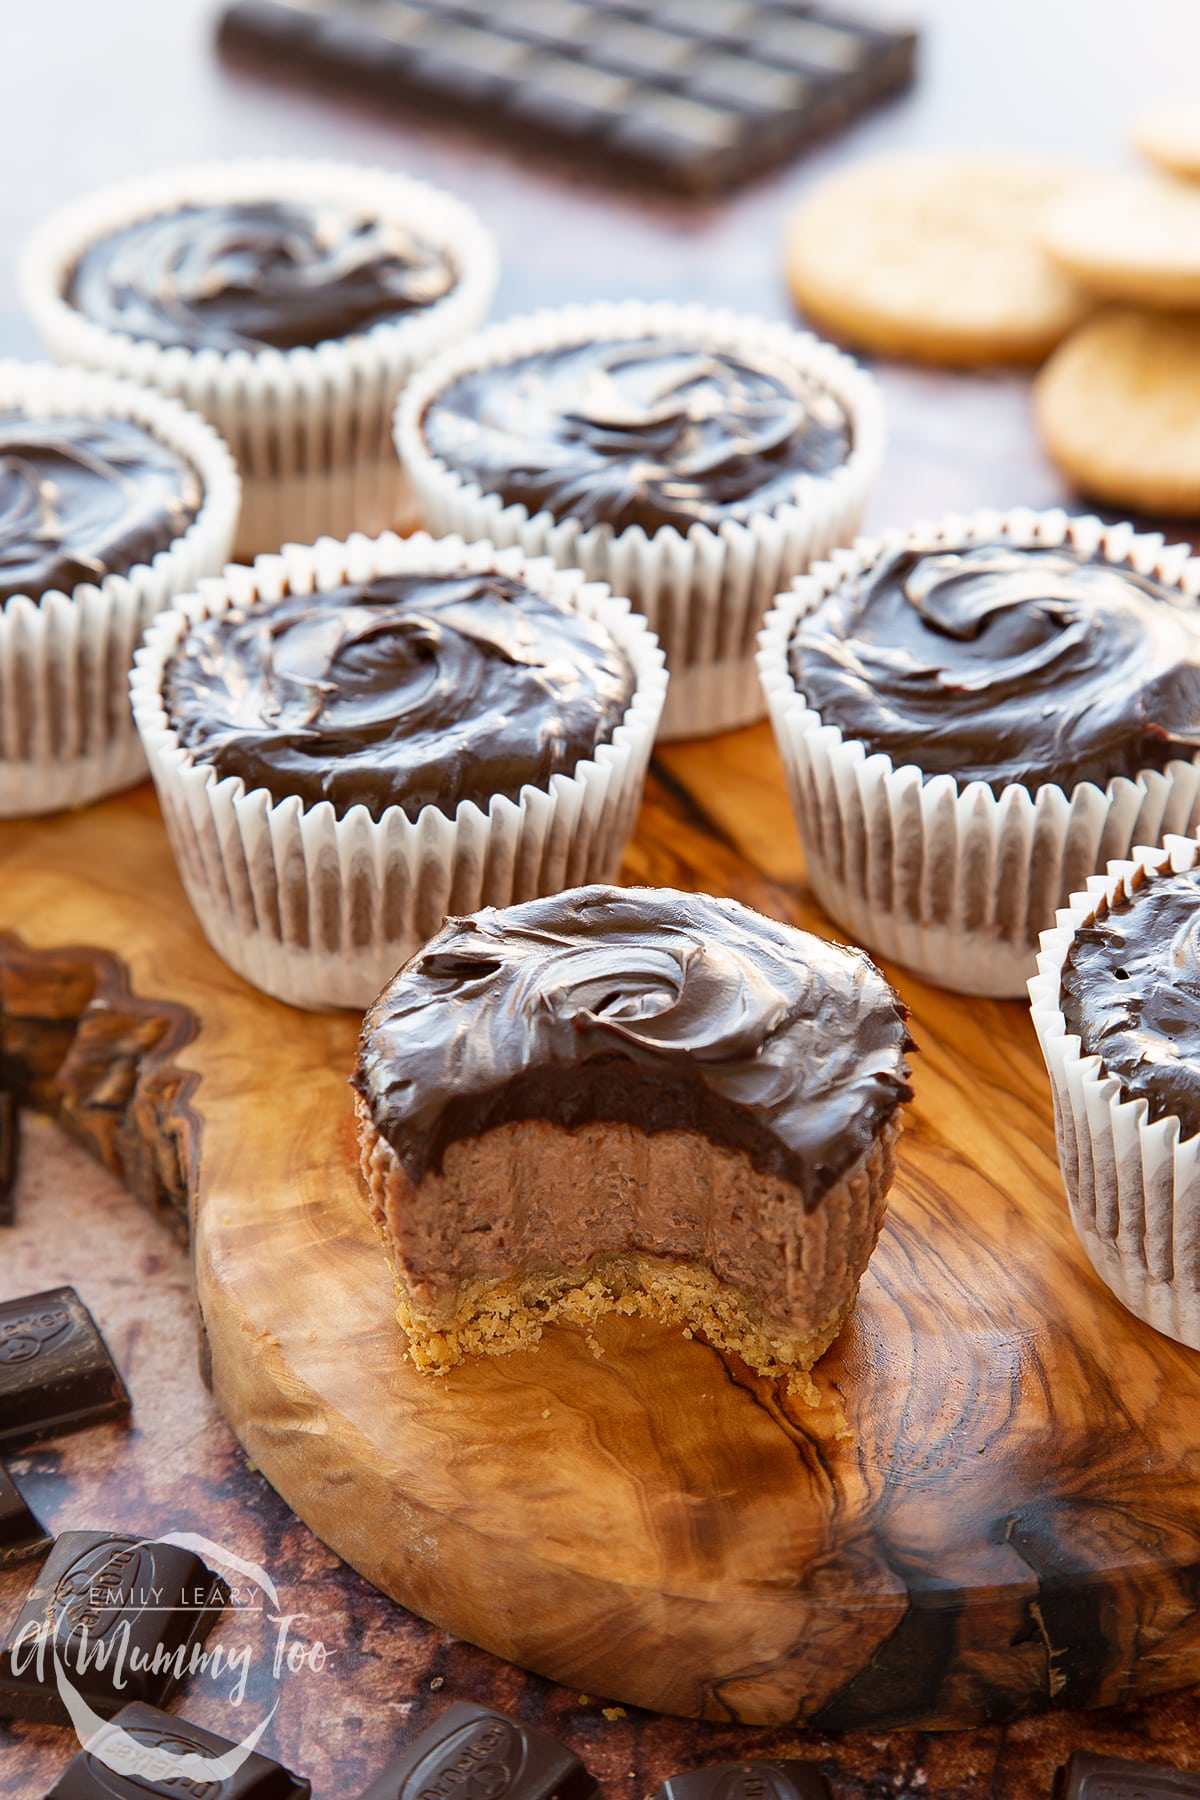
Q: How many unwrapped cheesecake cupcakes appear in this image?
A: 1